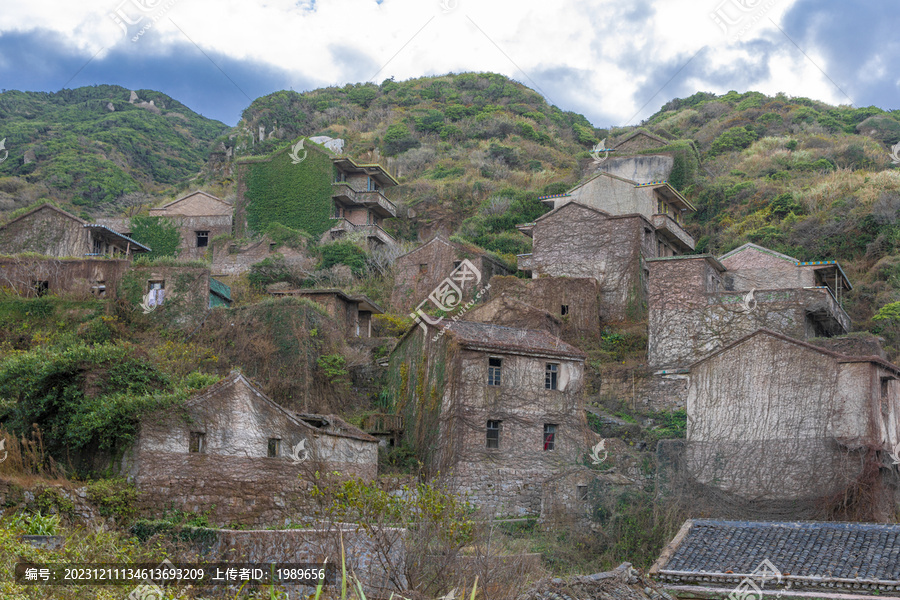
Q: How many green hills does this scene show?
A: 3